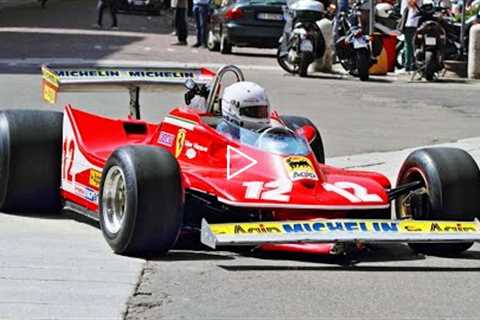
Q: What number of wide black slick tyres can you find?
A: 4